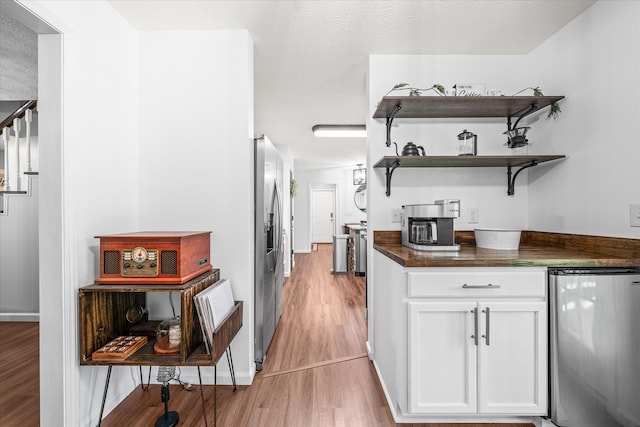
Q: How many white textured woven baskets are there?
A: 1